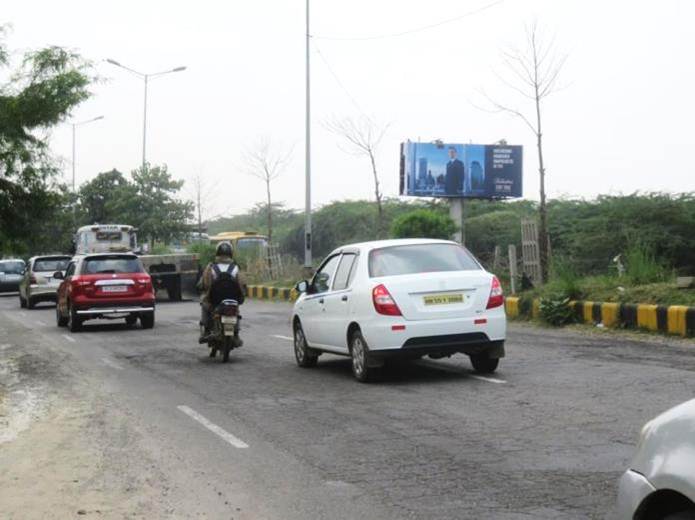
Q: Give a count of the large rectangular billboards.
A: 1